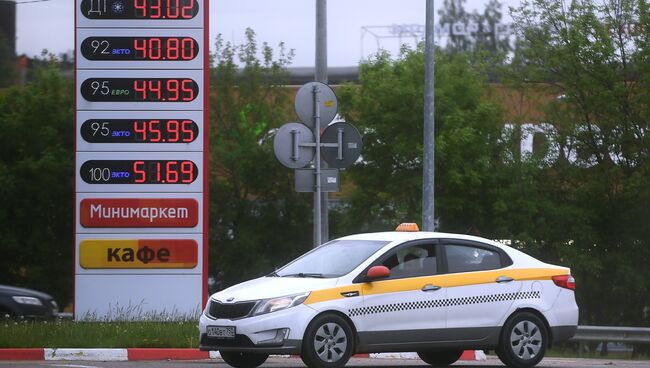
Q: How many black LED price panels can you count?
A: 5